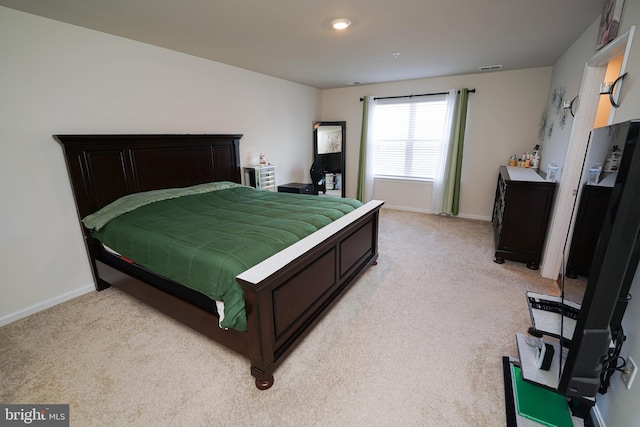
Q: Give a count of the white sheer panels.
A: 2